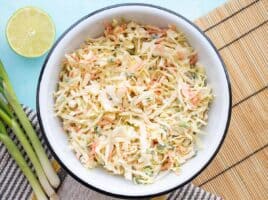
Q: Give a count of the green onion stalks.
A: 3